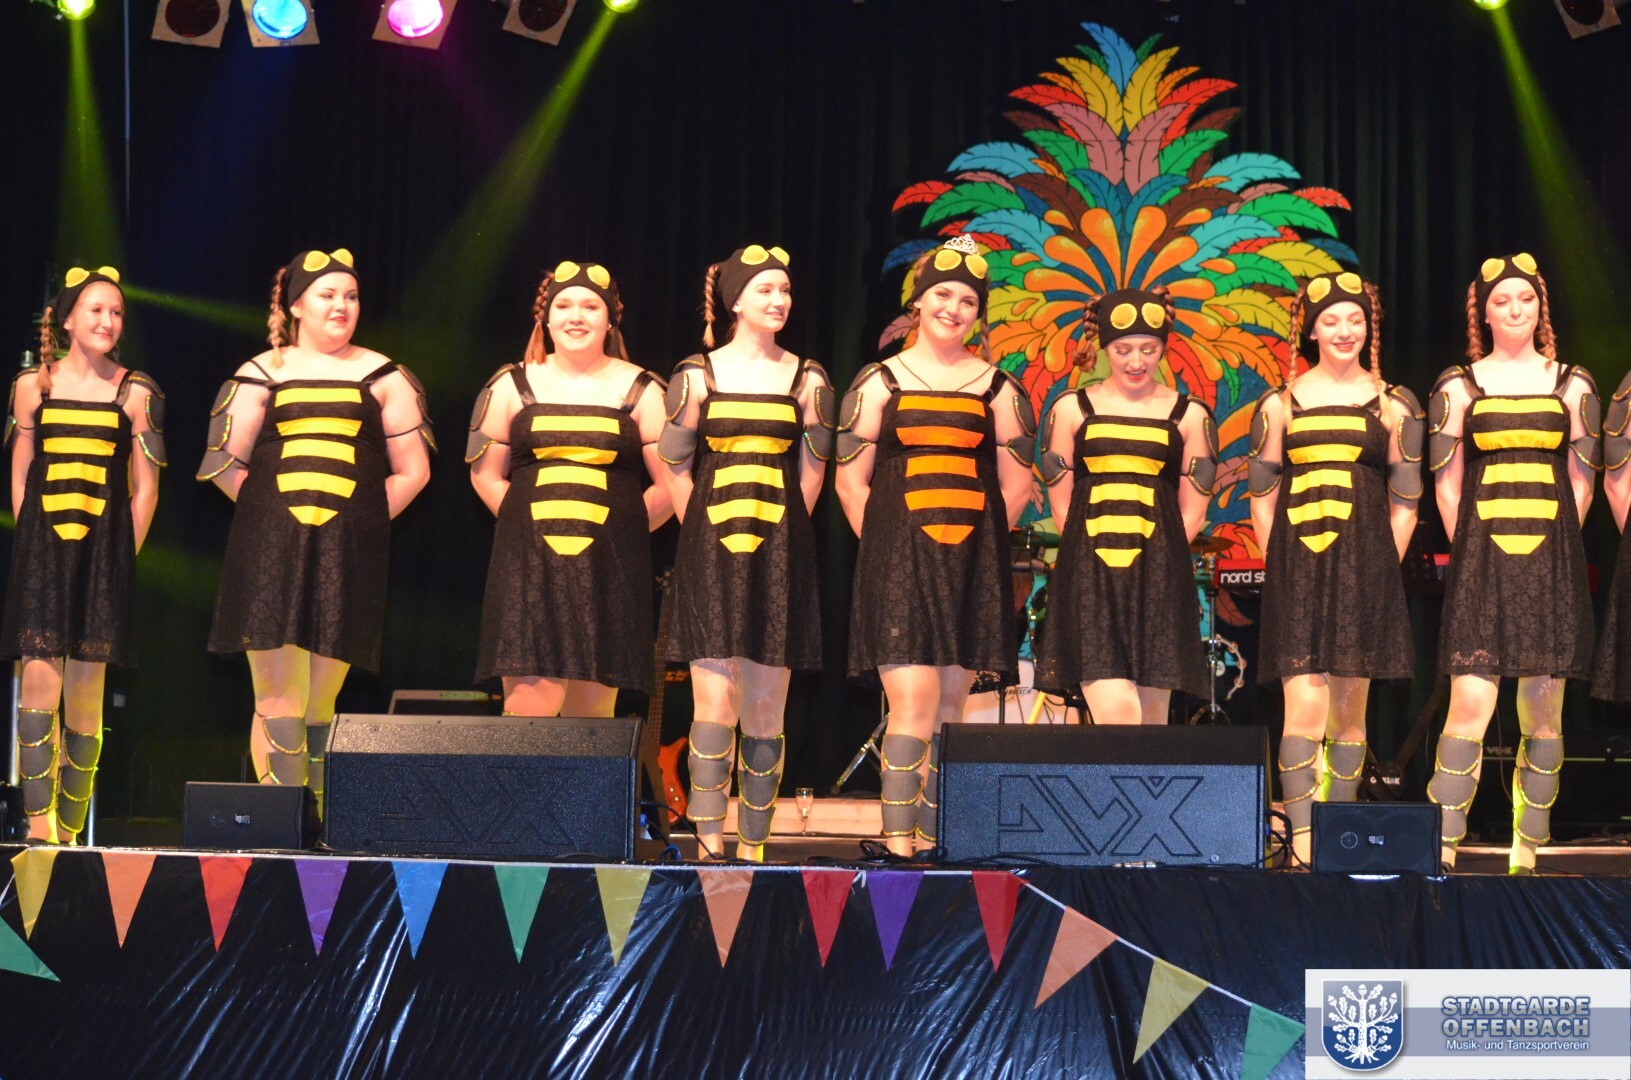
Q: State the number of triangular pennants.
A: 15